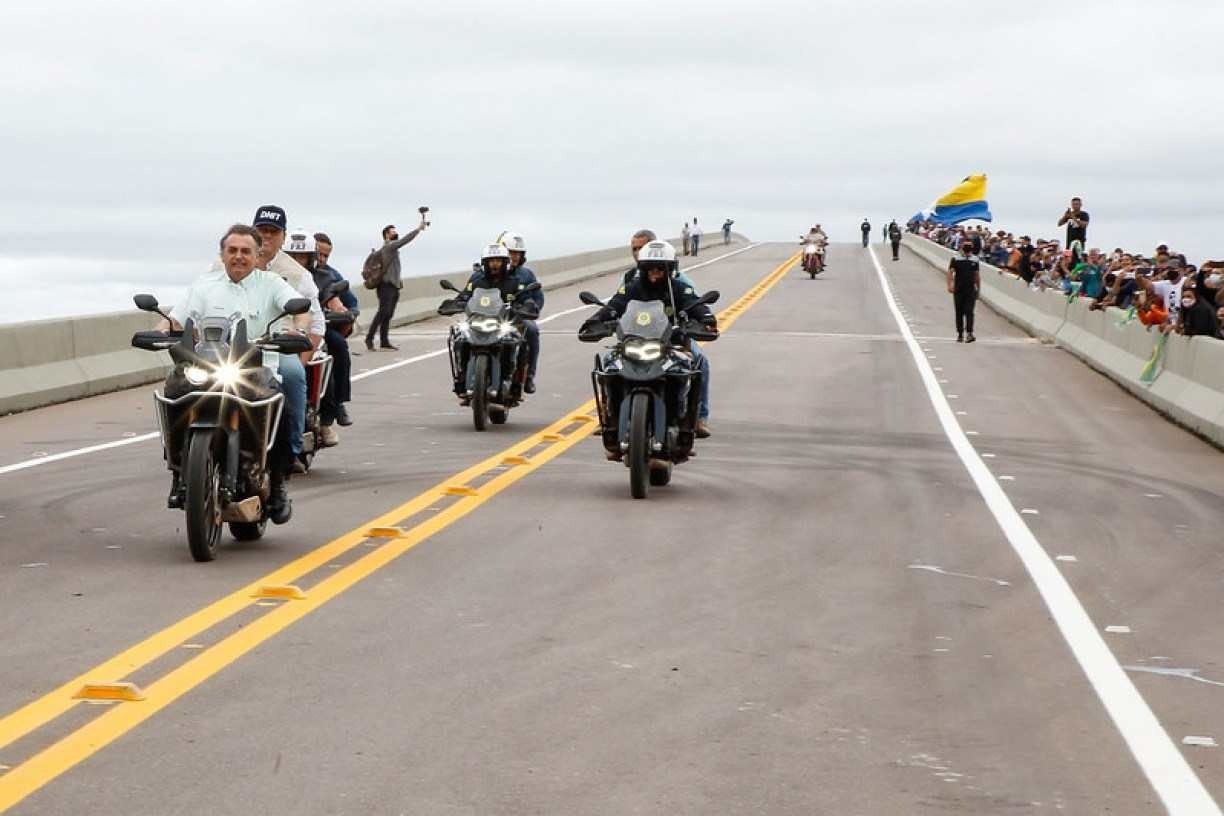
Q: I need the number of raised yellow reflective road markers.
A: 7